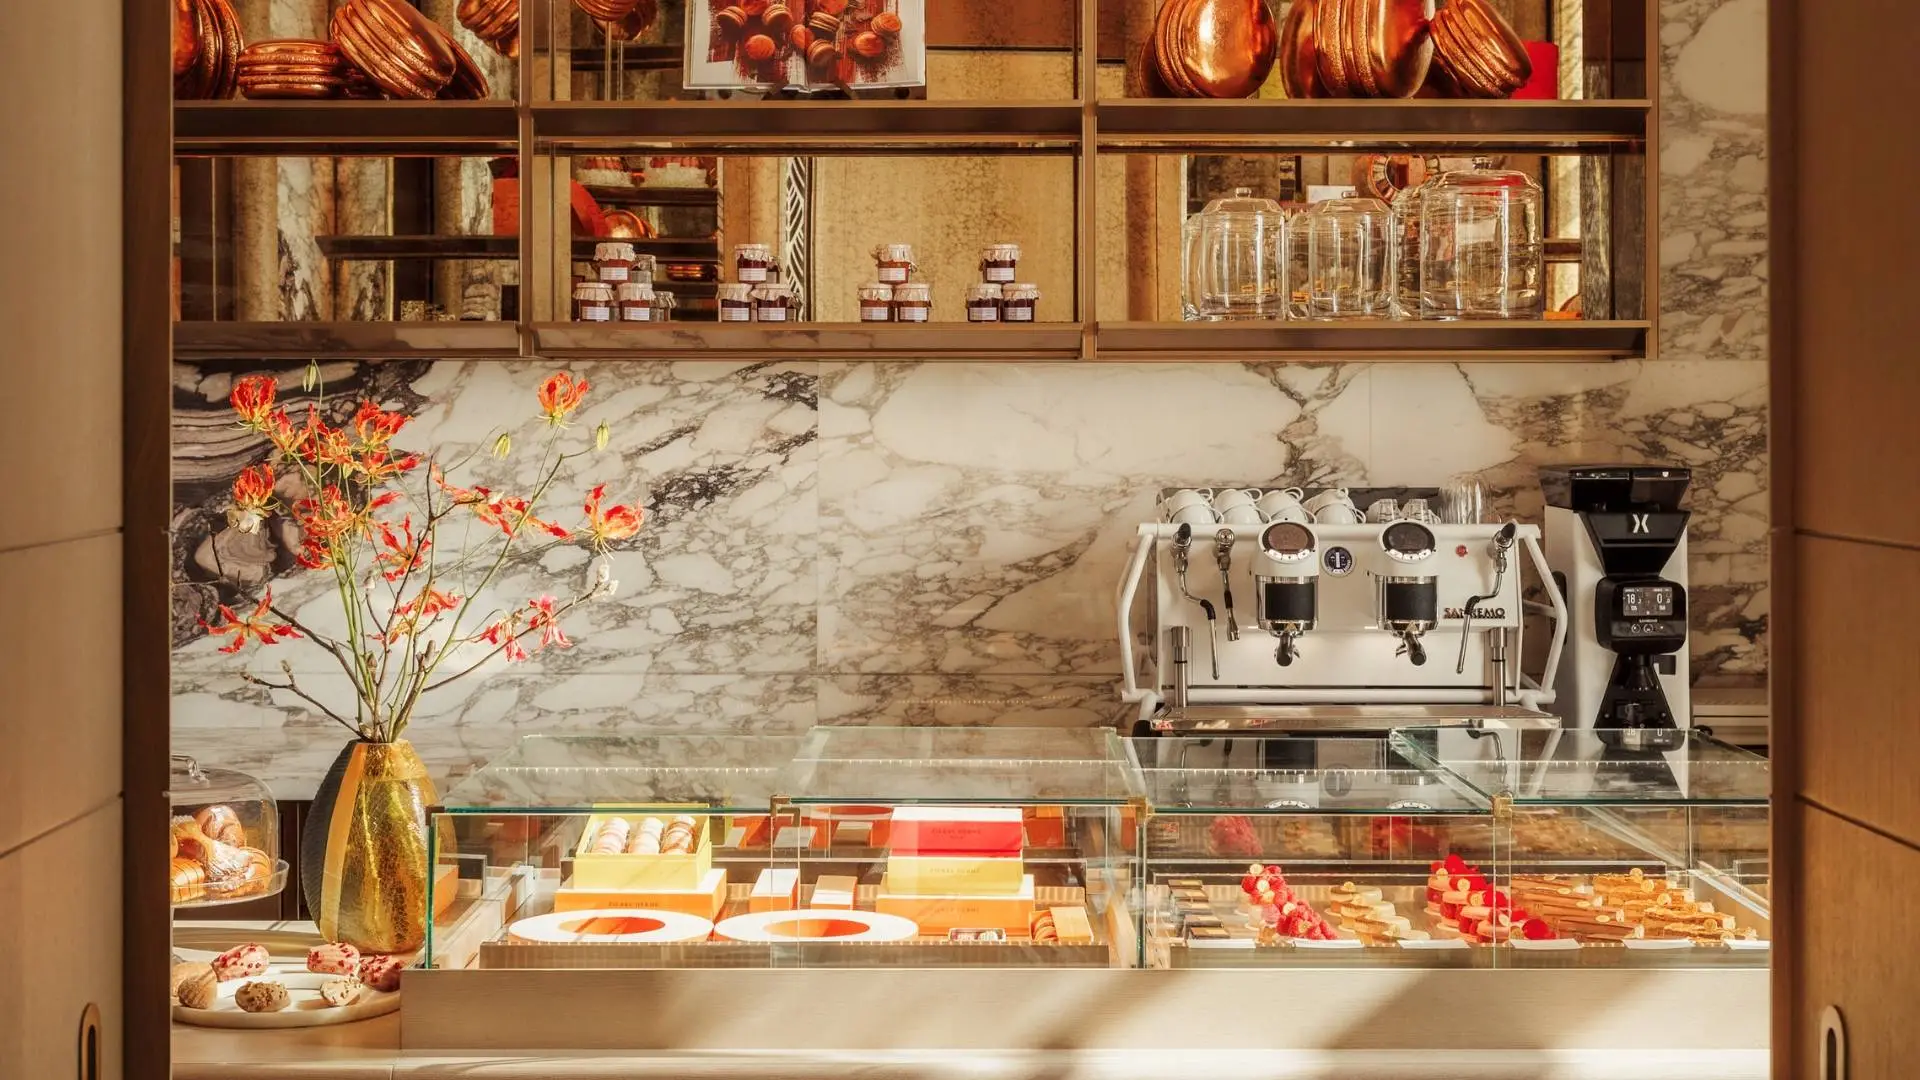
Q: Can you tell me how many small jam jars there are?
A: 12